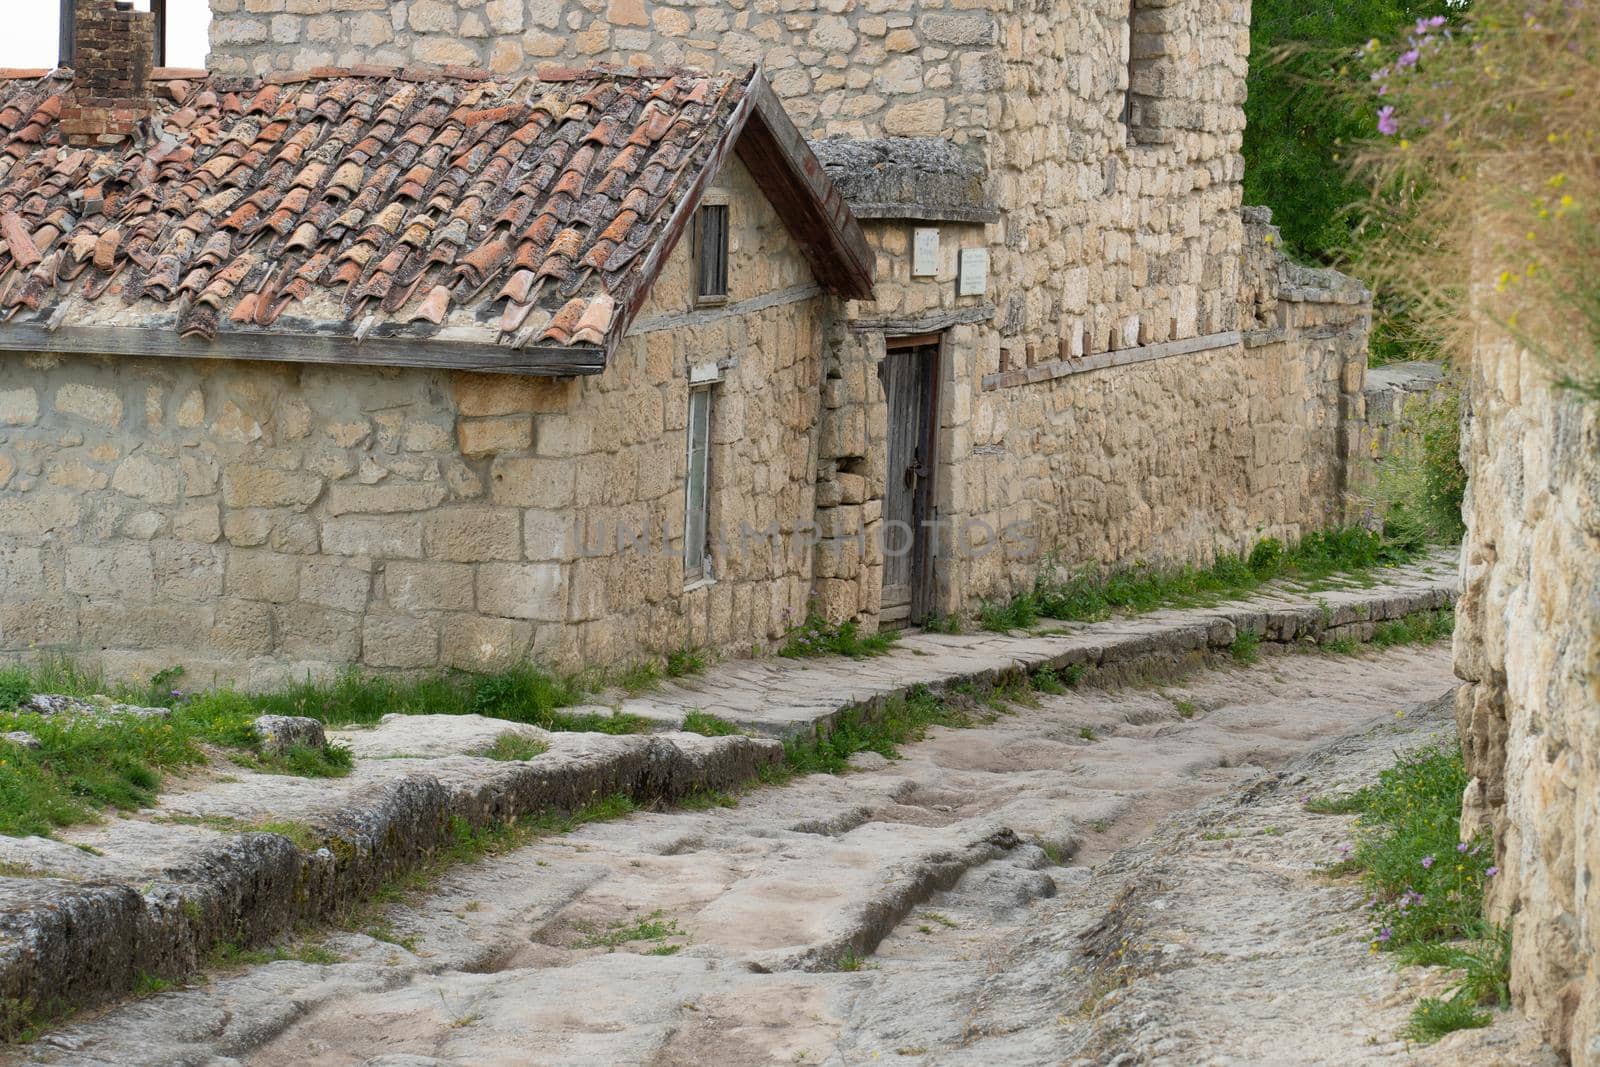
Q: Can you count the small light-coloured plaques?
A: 2